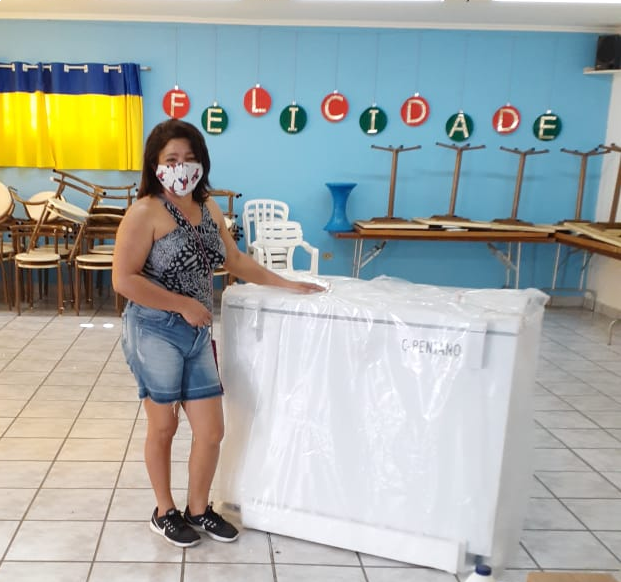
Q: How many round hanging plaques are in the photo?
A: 10